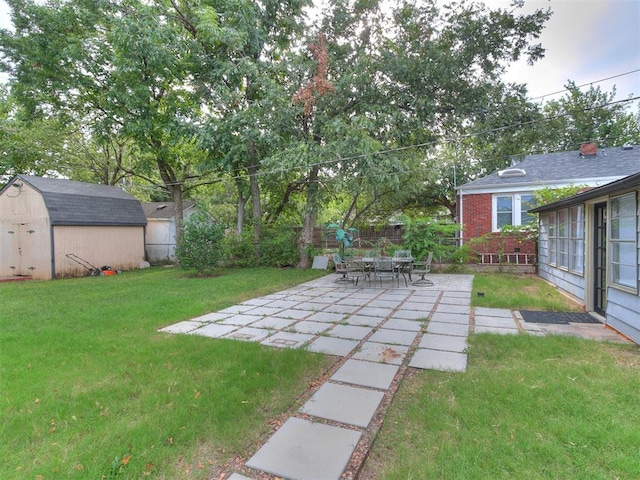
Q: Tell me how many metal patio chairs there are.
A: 6